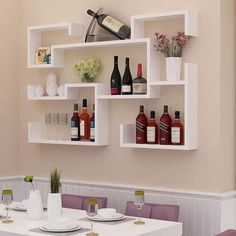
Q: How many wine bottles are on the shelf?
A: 11